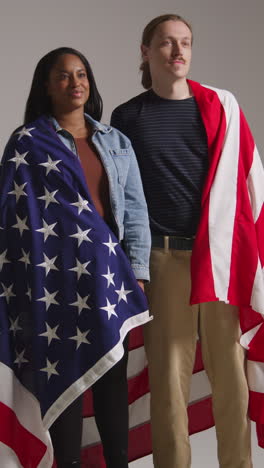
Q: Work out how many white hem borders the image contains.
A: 1